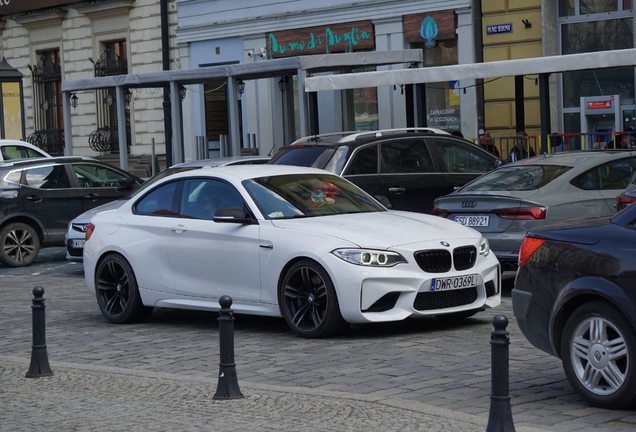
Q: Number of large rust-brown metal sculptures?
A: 0